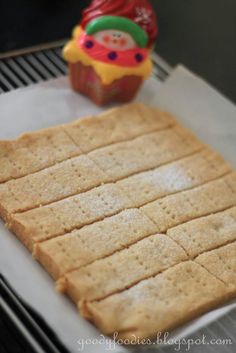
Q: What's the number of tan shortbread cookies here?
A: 12